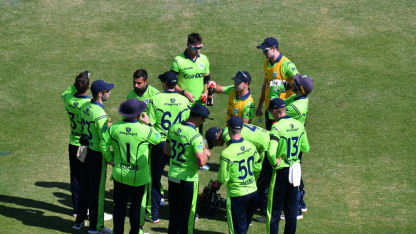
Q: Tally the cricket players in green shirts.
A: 11